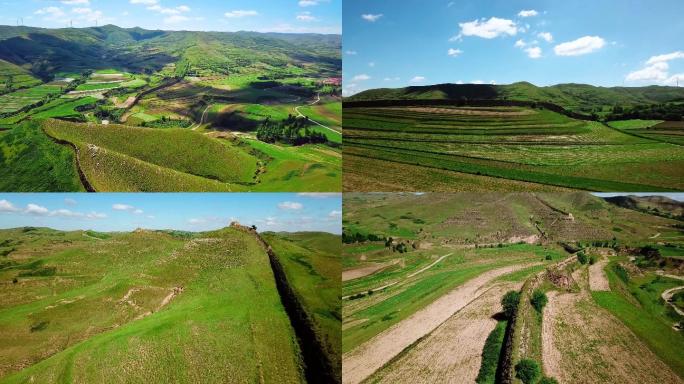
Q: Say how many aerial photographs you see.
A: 4